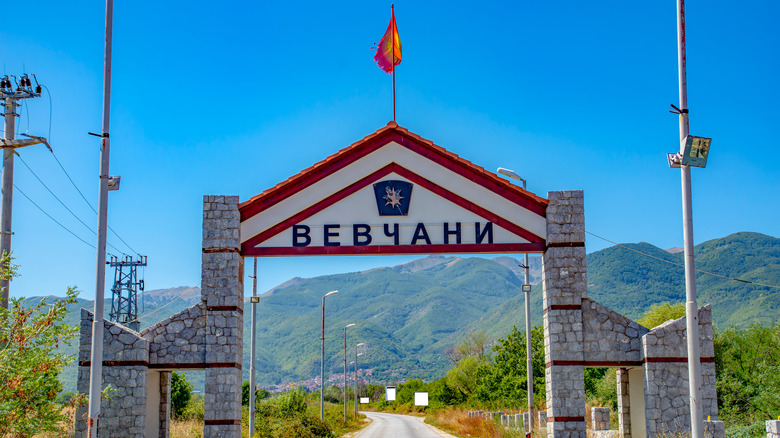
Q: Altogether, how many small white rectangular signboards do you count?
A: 3